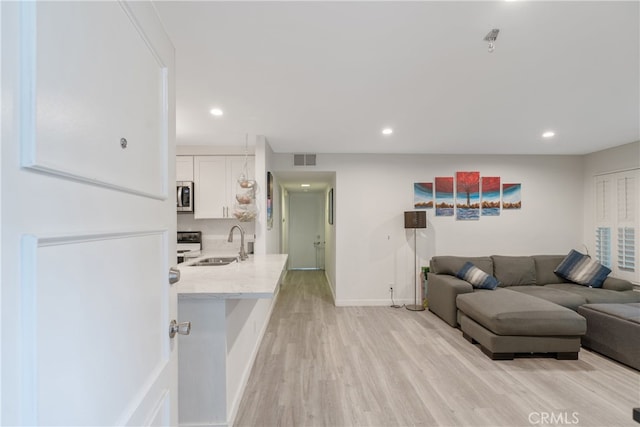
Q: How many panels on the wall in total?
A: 5